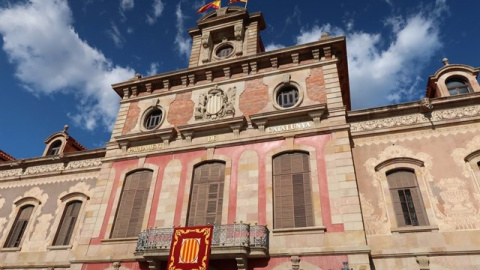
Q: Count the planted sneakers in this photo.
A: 0